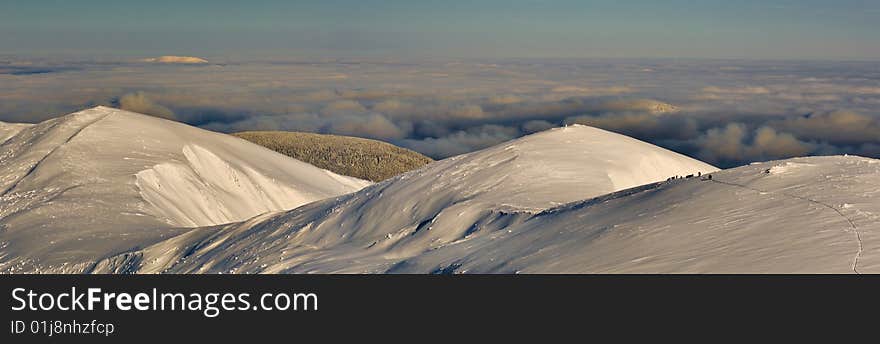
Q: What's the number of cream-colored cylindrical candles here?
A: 0